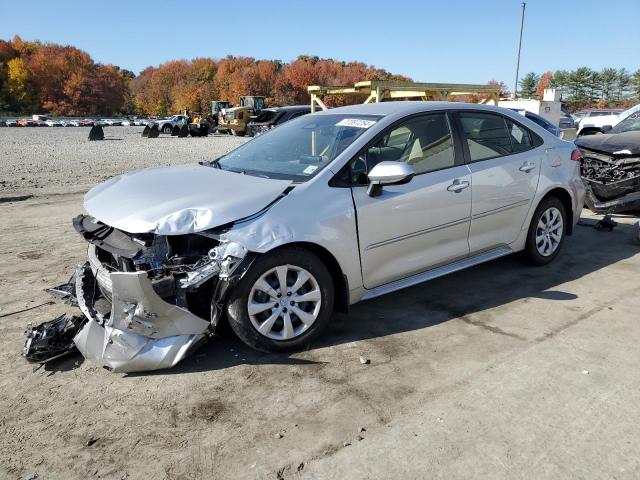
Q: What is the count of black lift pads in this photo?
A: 5